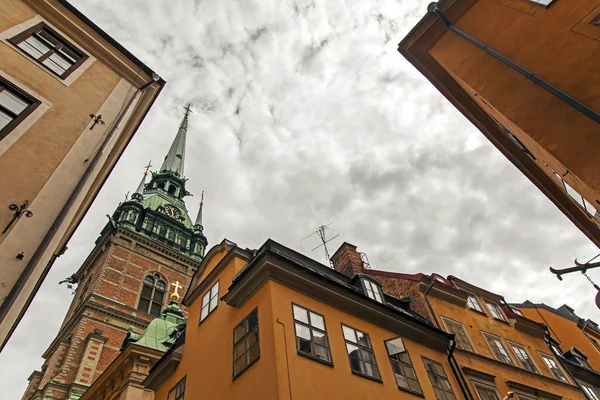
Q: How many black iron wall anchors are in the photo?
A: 2